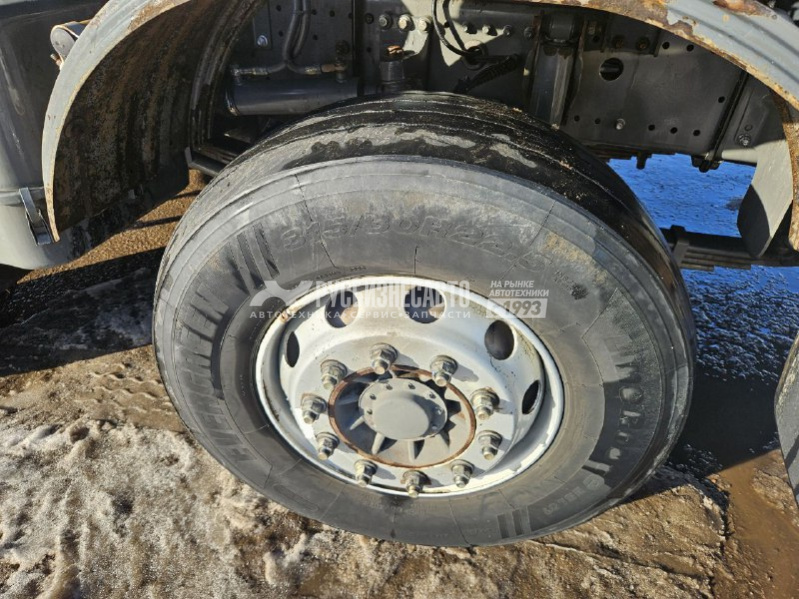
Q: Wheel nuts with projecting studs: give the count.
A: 10